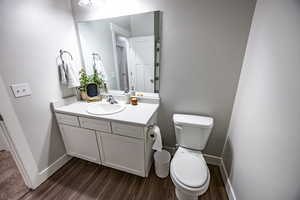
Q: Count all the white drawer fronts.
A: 3